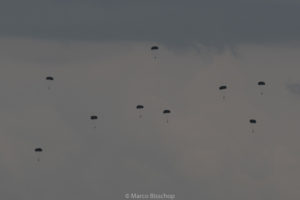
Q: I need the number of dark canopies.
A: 9